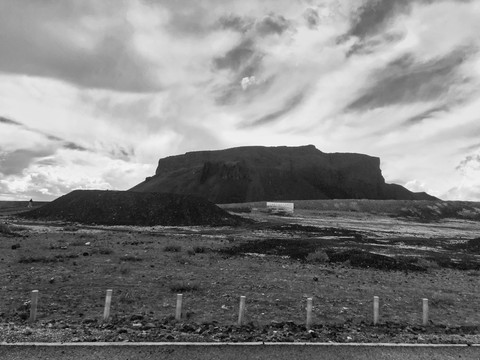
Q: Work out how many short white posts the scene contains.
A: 7